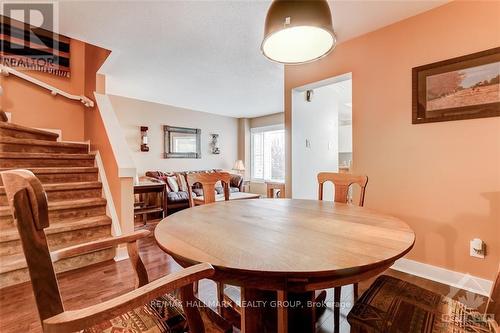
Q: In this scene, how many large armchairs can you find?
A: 1